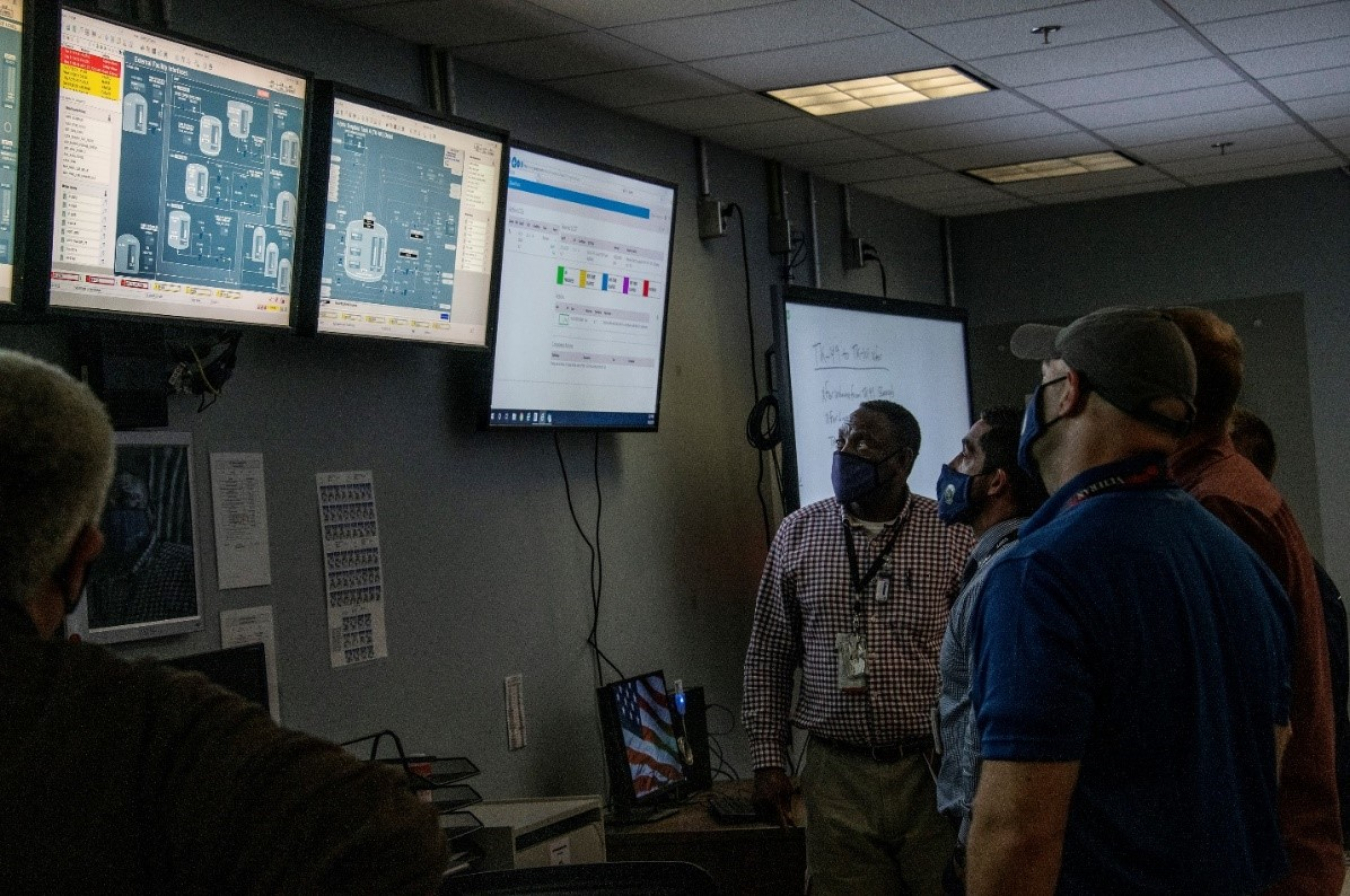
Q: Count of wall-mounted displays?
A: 5